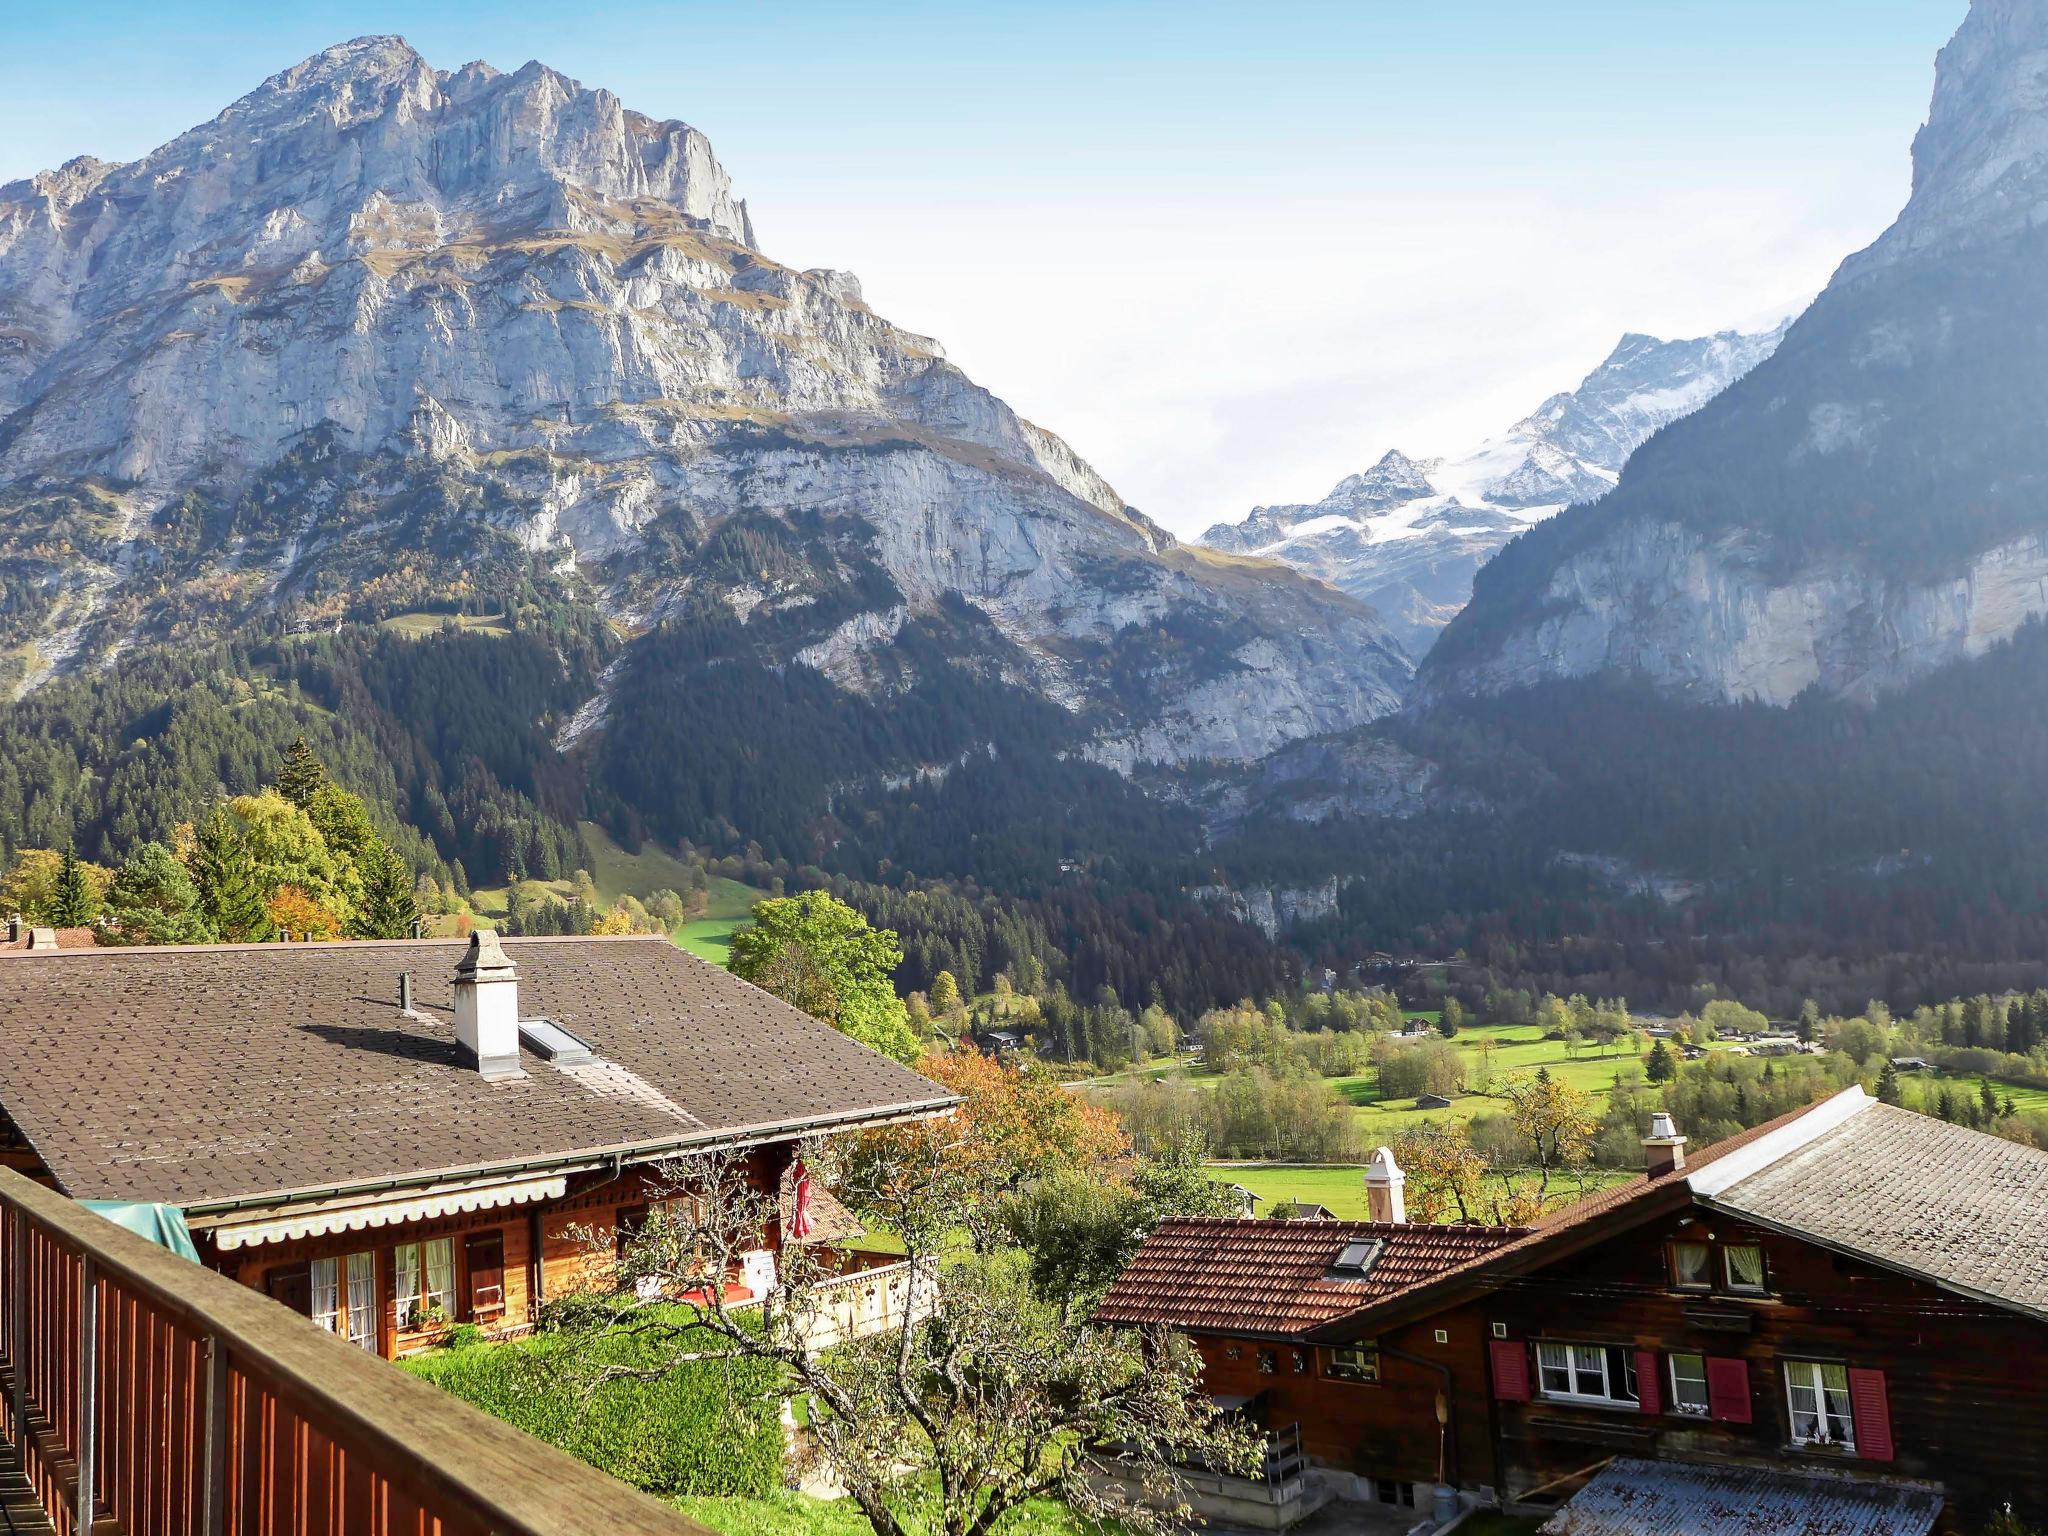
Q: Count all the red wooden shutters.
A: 4